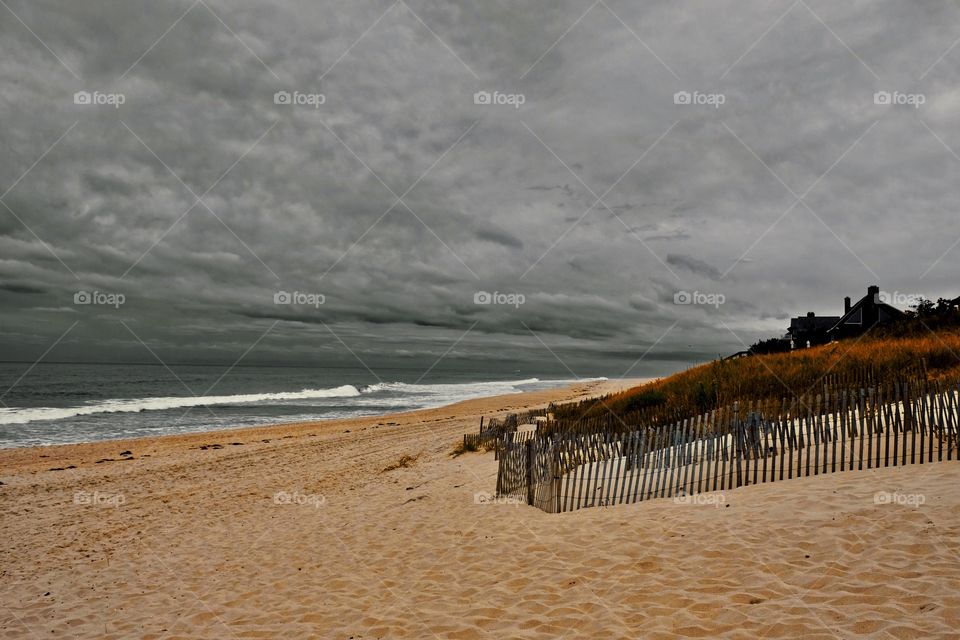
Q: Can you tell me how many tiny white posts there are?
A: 2